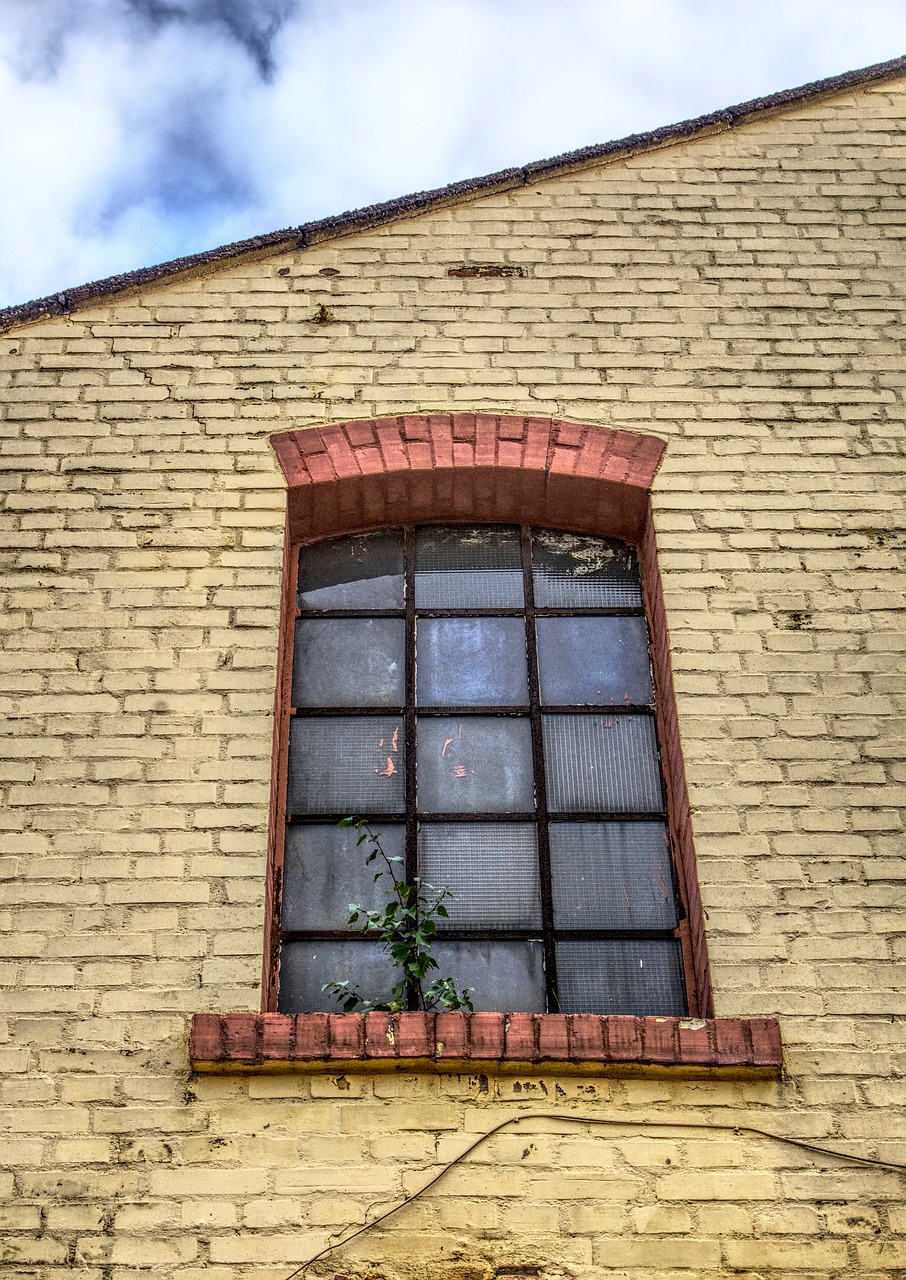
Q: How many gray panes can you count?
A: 15